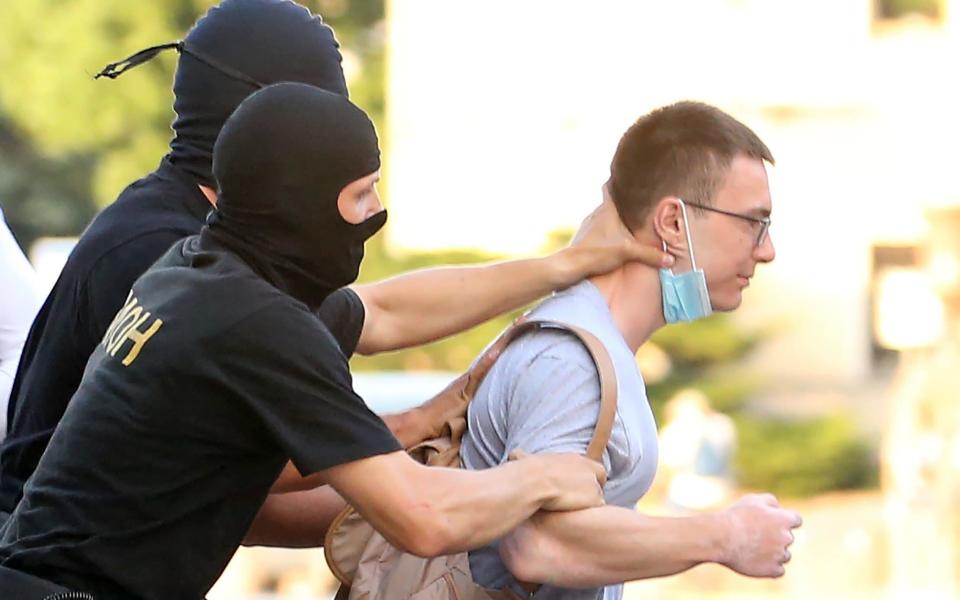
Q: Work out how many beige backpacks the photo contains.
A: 1